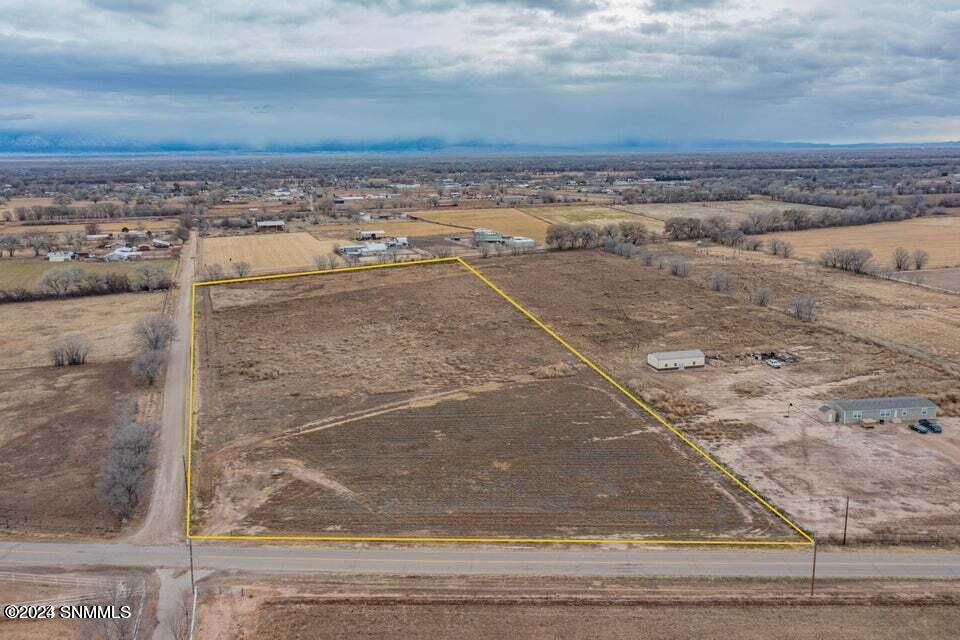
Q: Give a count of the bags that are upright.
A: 0